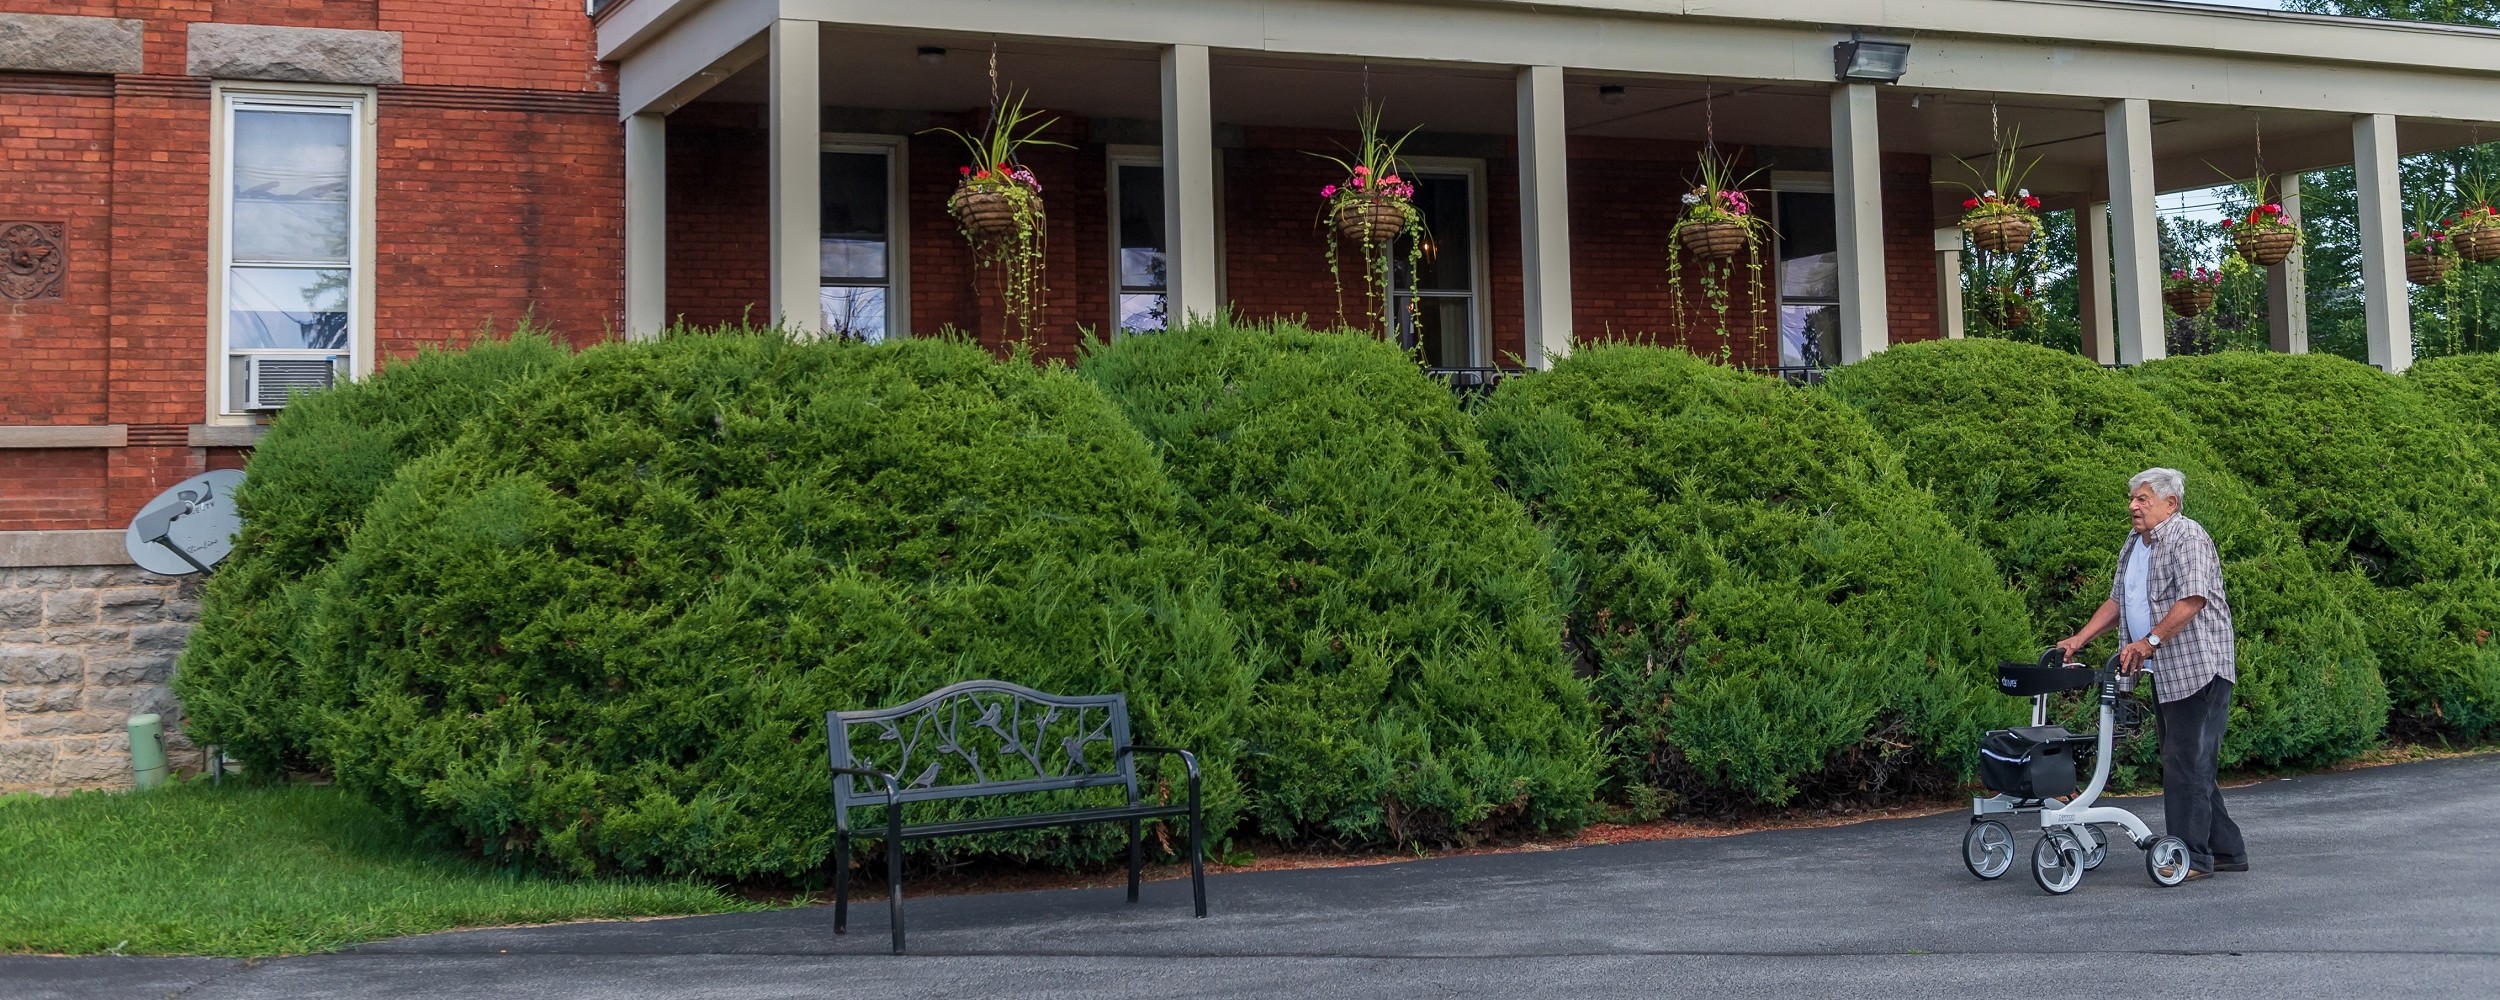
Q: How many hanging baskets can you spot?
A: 9